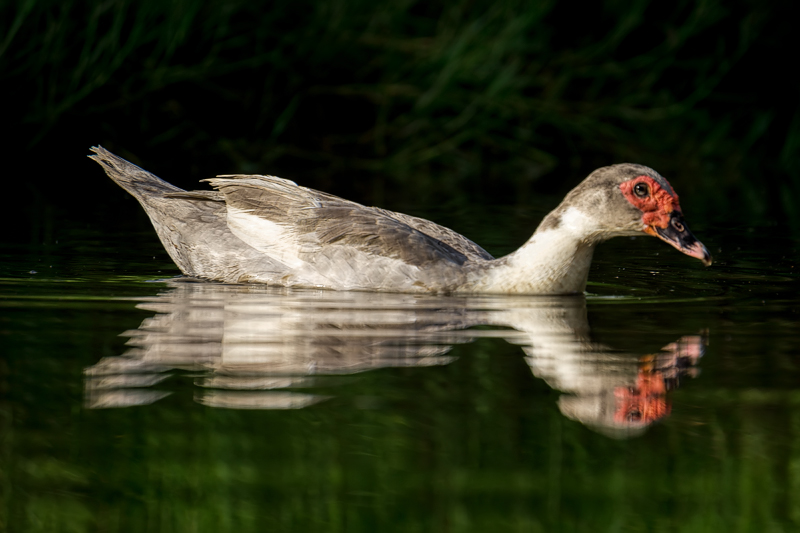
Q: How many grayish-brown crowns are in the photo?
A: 1